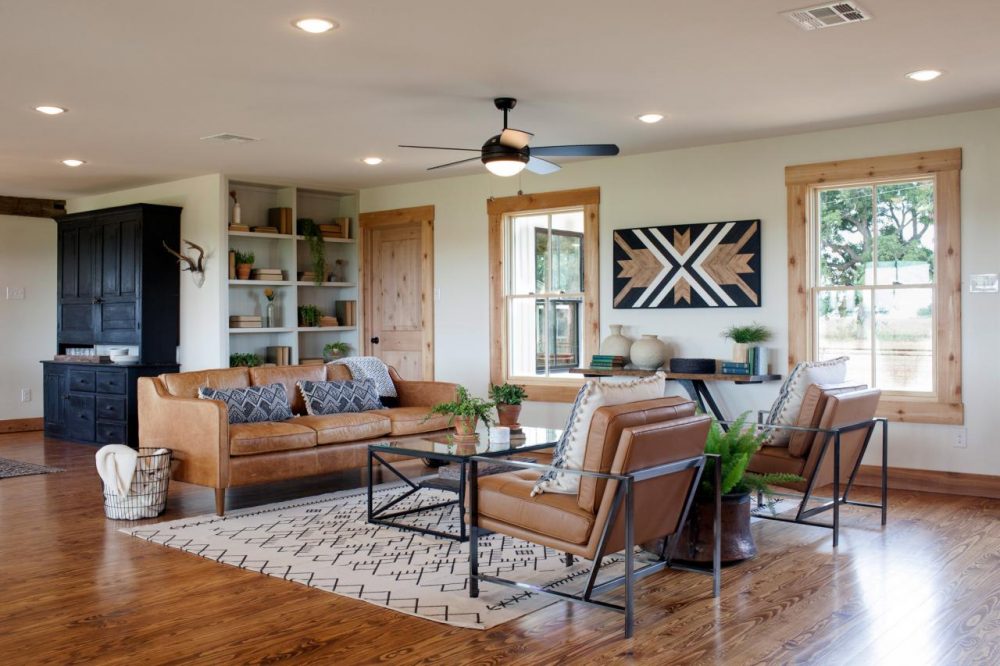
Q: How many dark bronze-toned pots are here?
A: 1